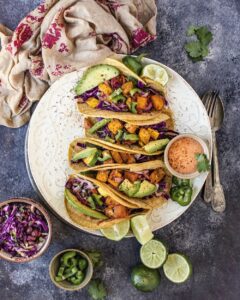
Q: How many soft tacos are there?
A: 5